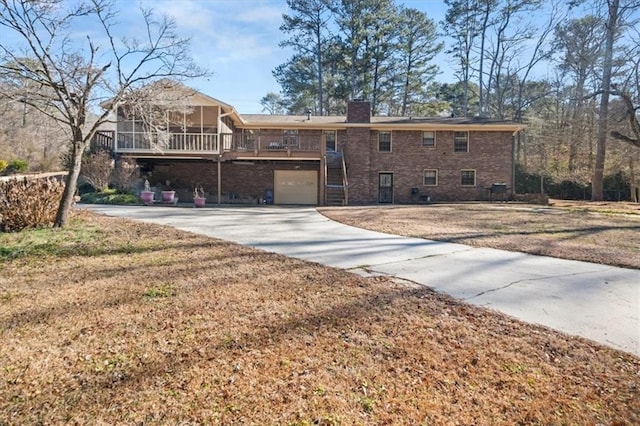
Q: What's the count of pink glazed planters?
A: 3